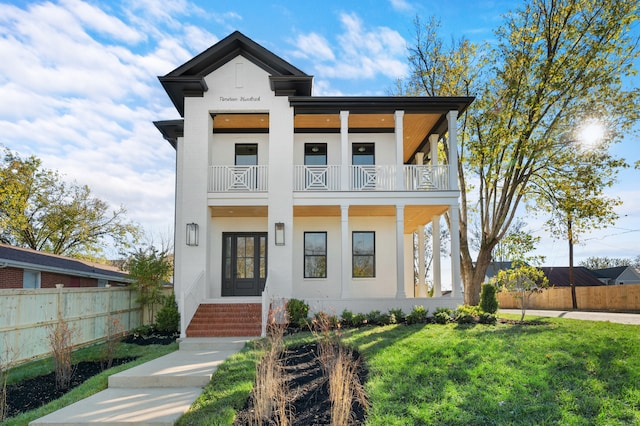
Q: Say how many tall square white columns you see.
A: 10